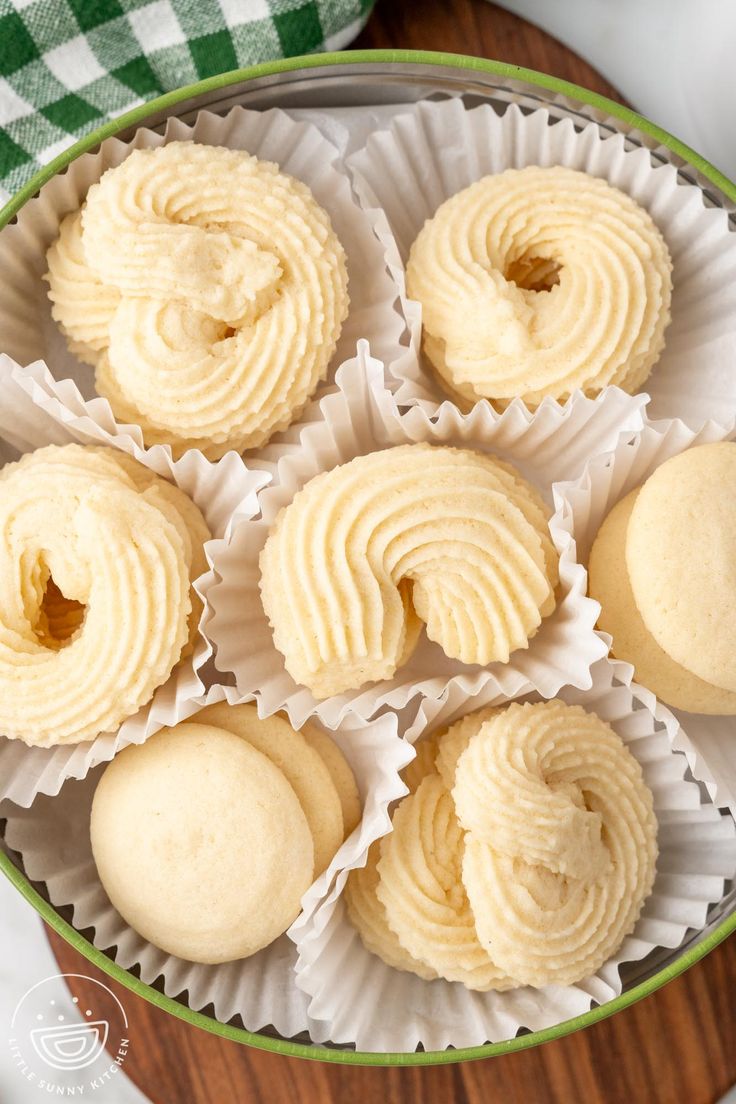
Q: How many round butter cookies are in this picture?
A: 5